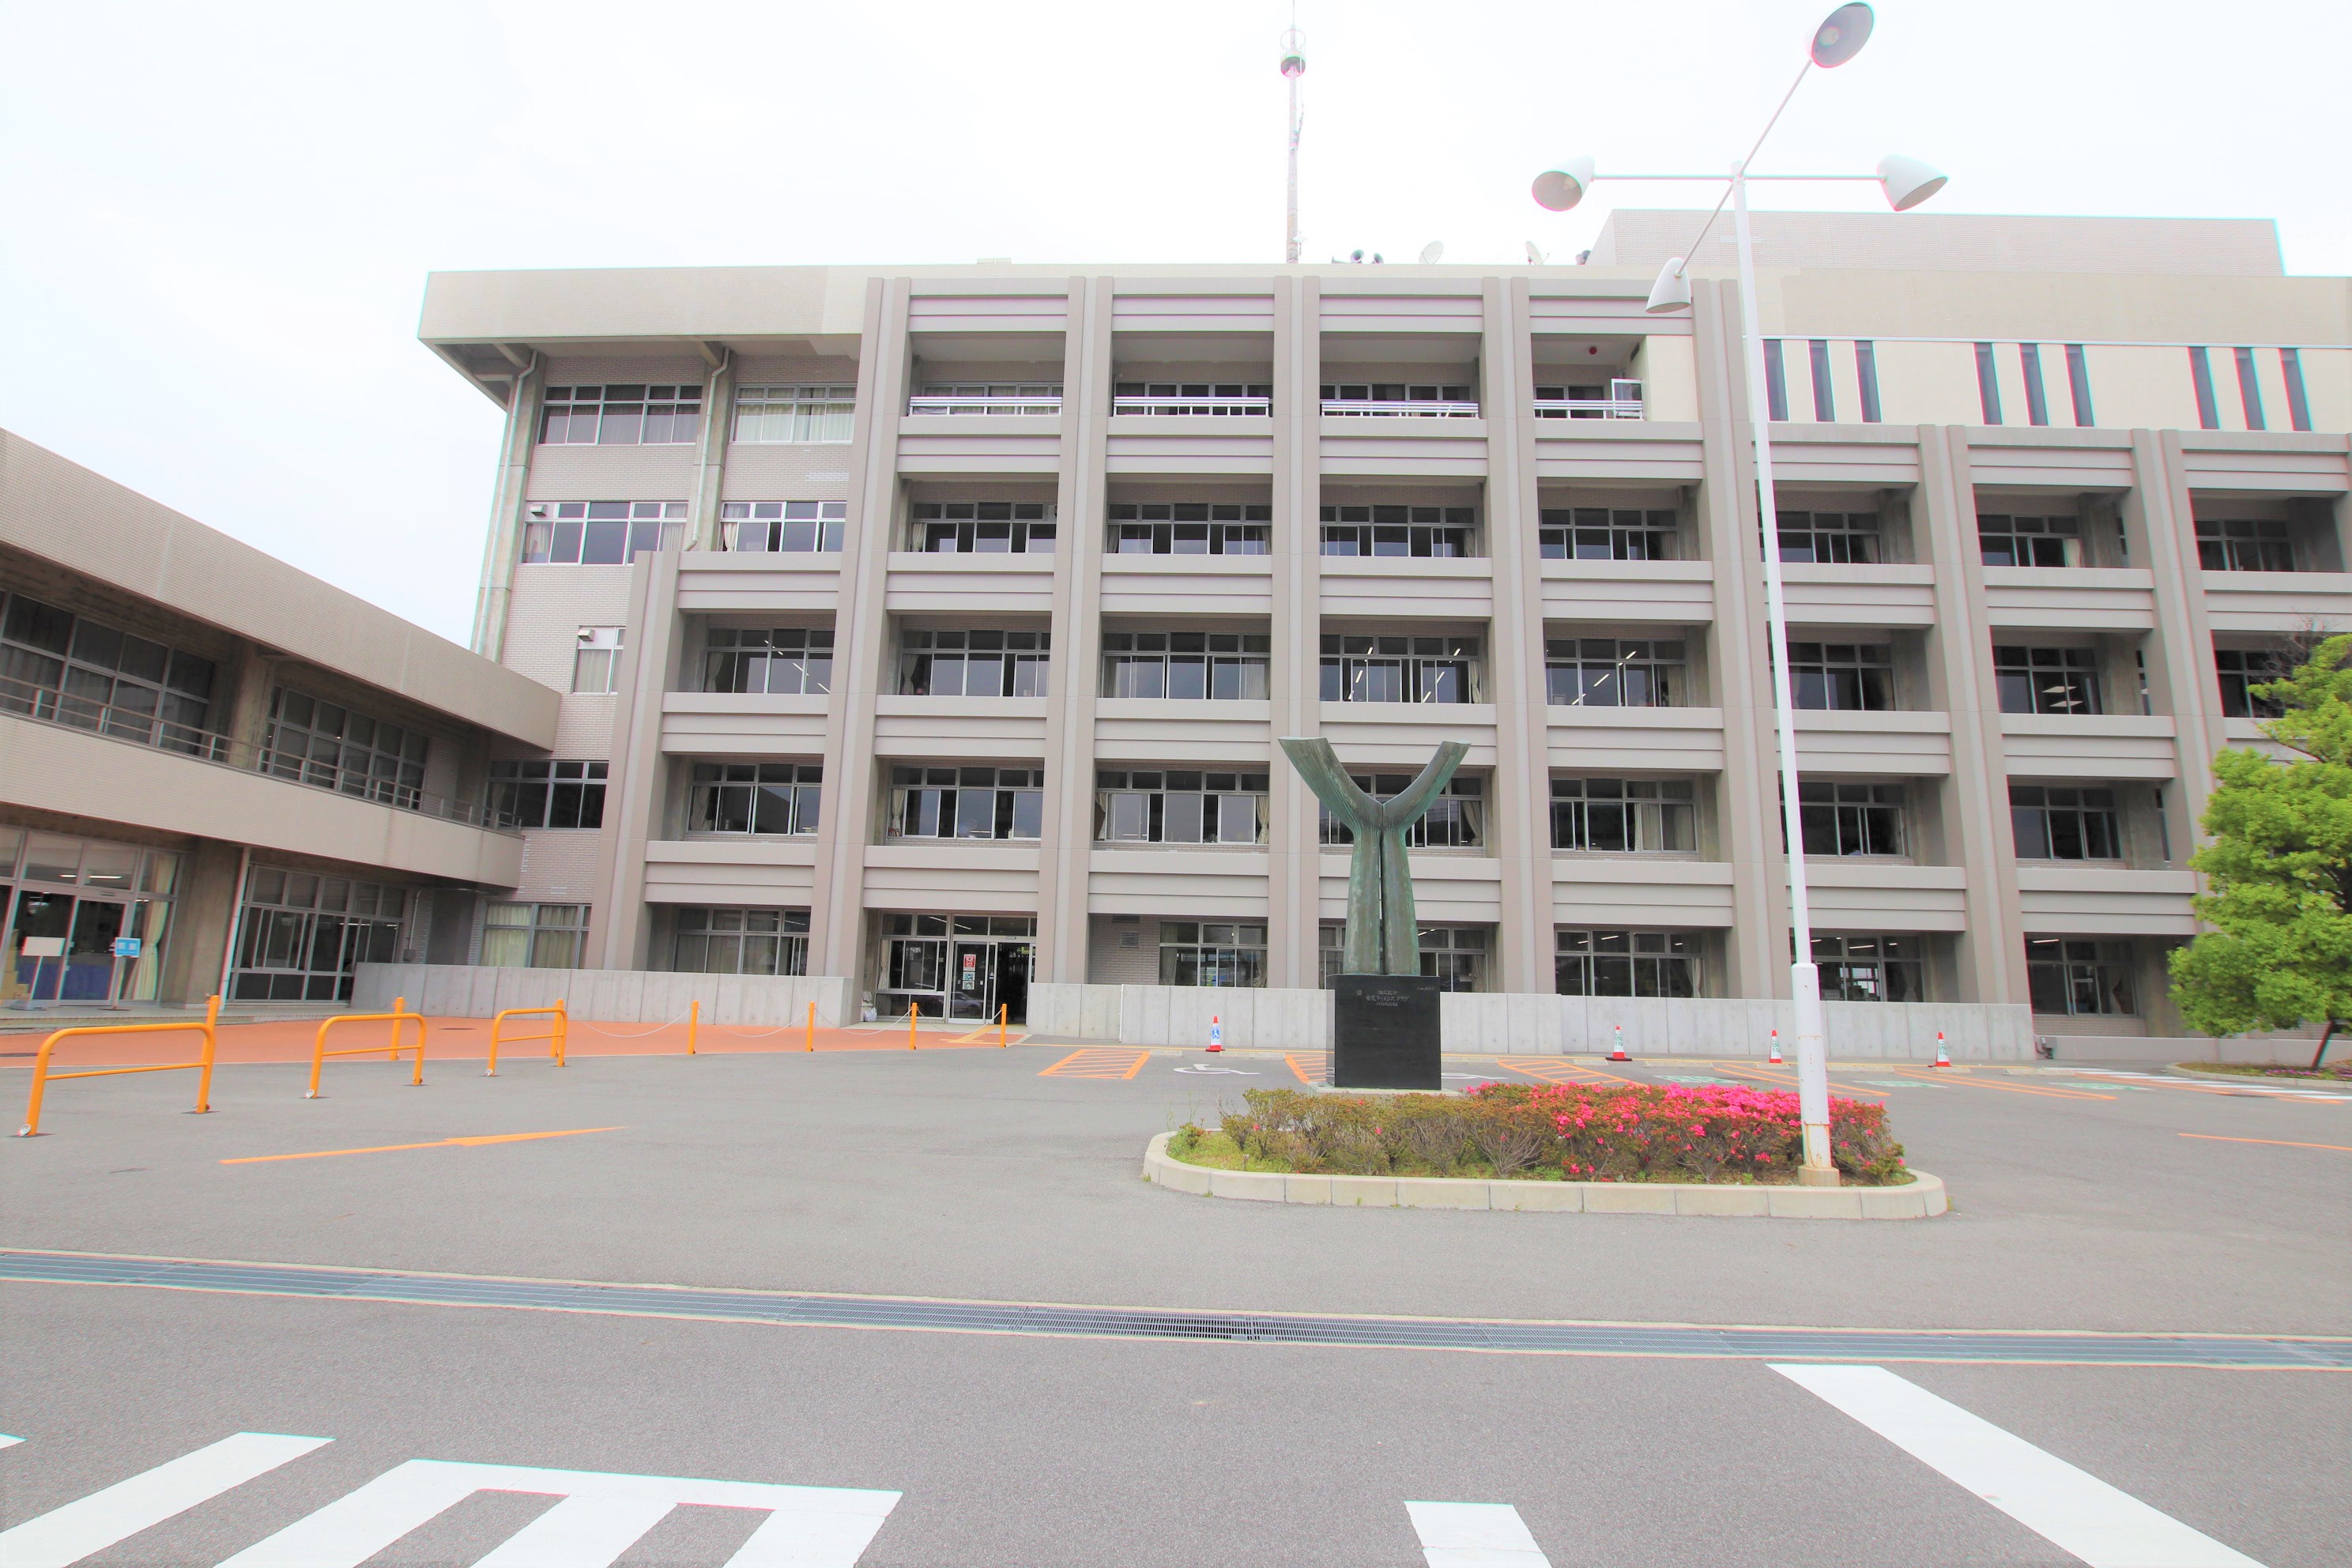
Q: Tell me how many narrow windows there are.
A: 9